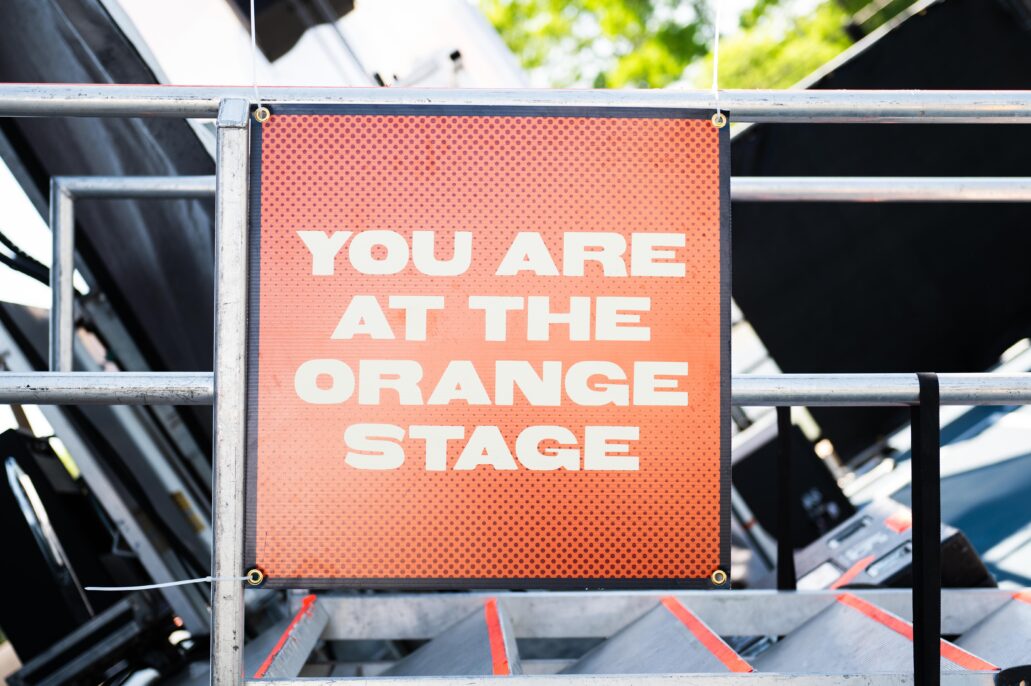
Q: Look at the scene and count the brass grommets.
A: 4